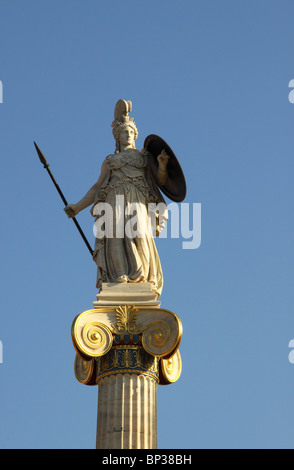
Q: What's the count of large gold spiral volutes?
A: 4